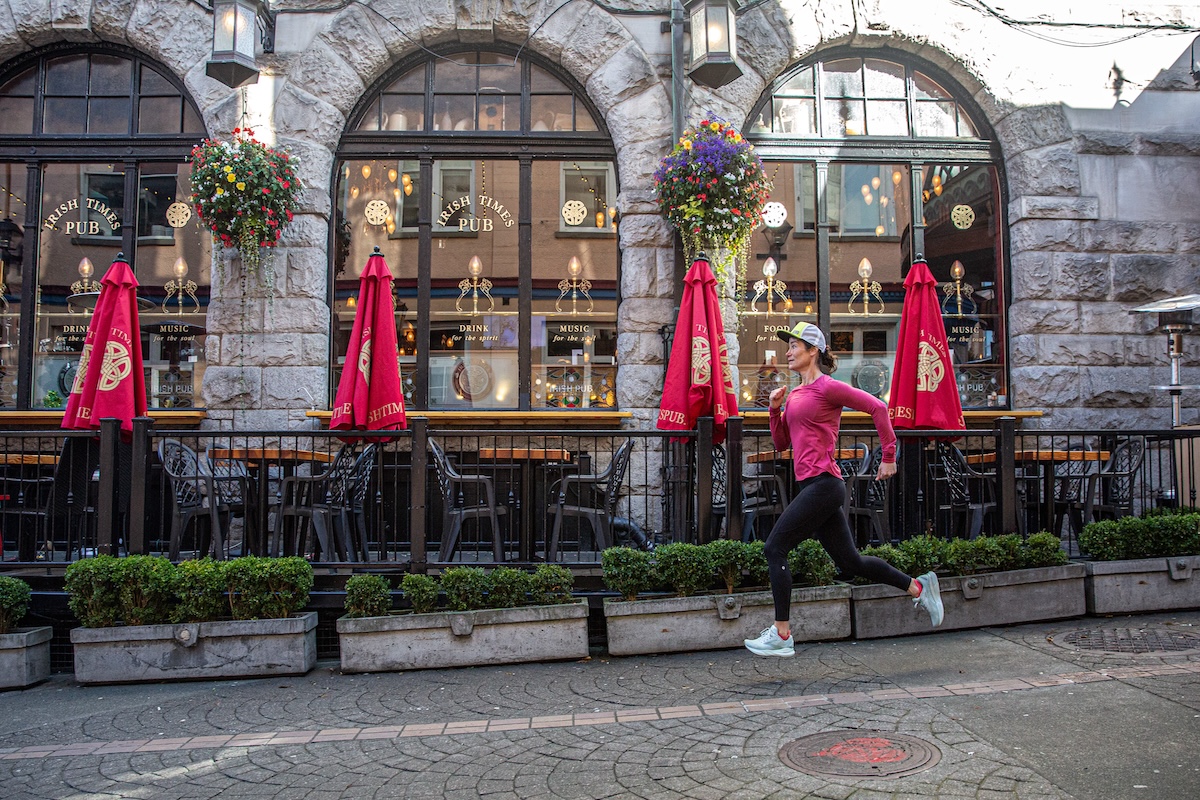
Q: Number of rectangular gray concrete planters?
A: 6